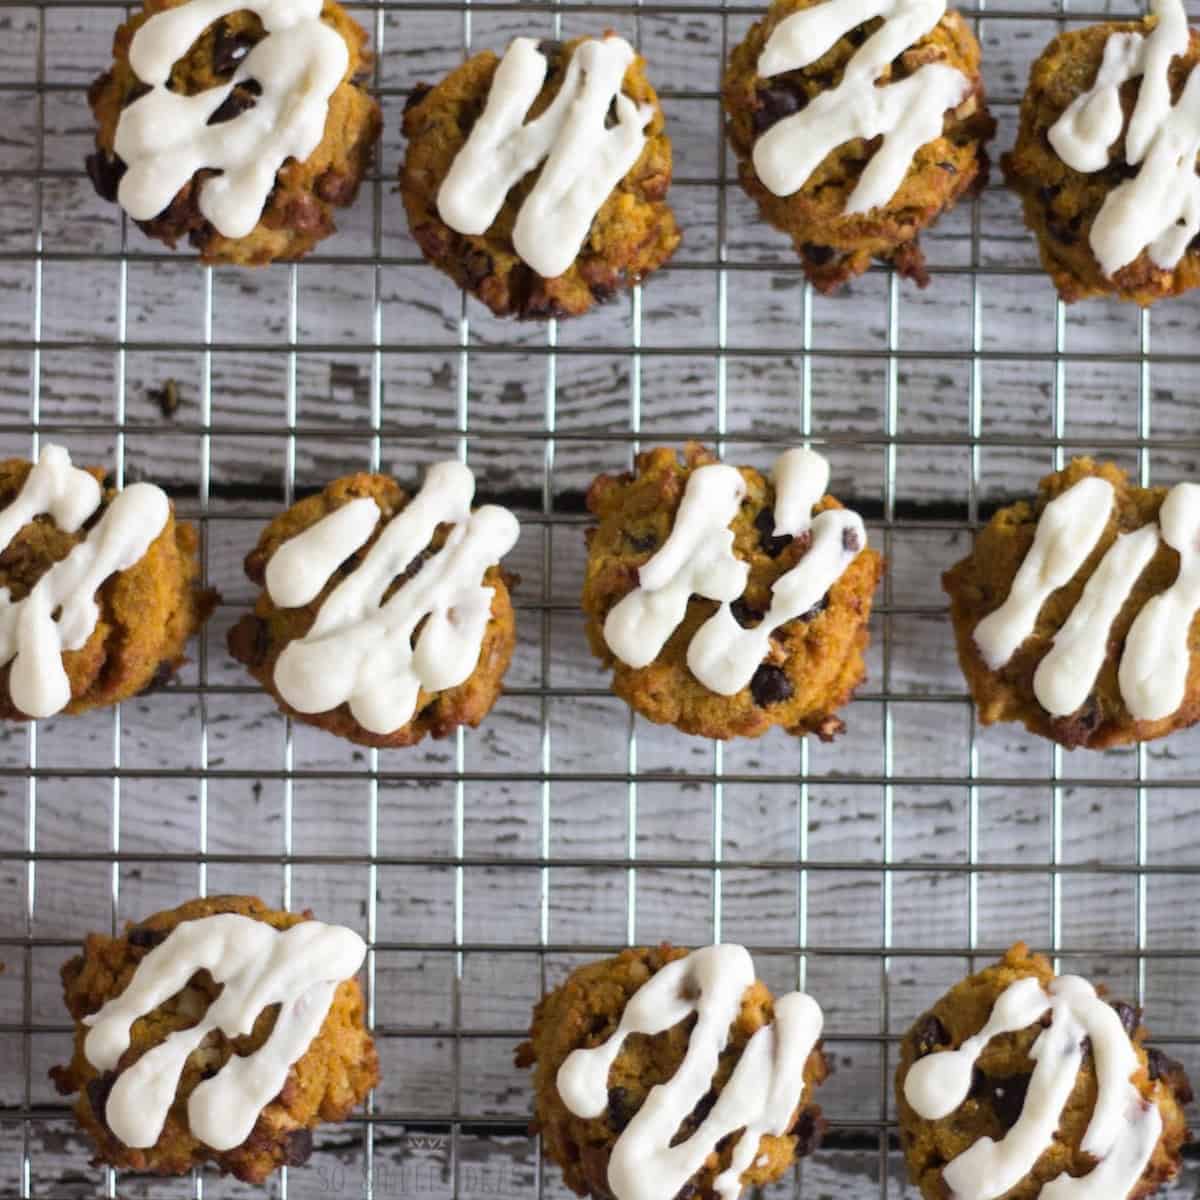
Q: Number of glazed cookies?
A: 11